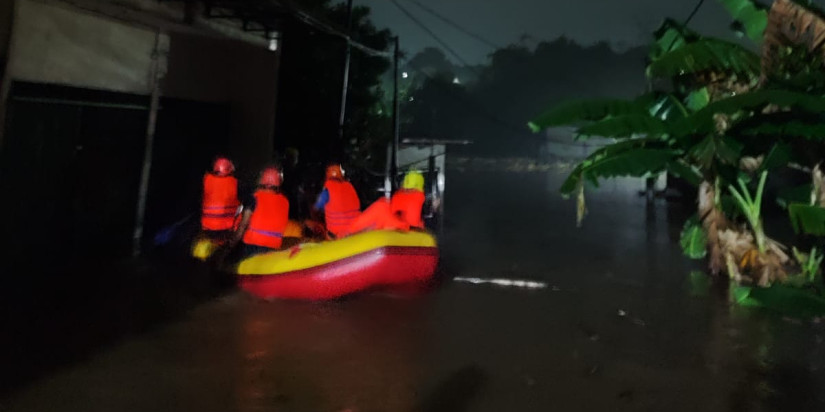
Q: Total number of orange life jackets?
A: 4